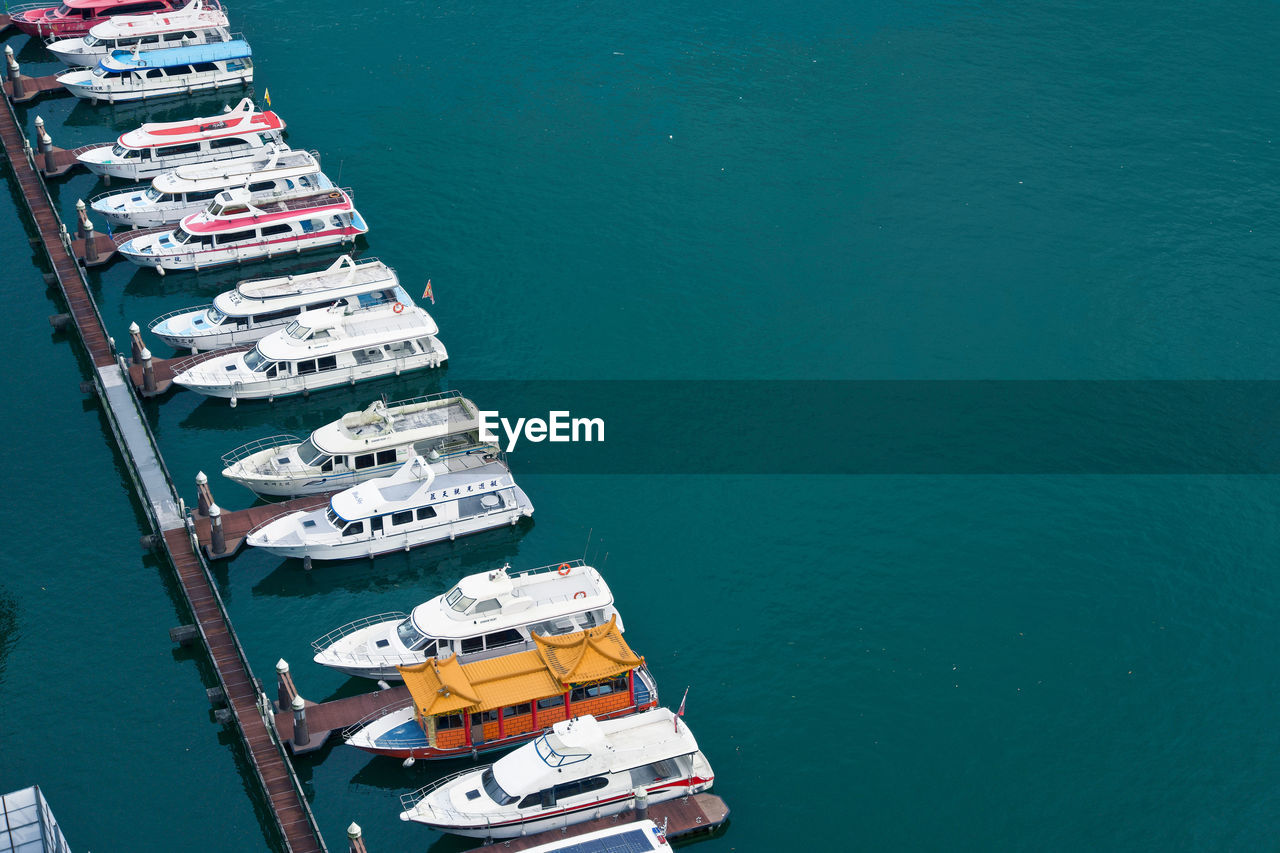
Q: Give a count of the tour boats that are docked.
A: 14